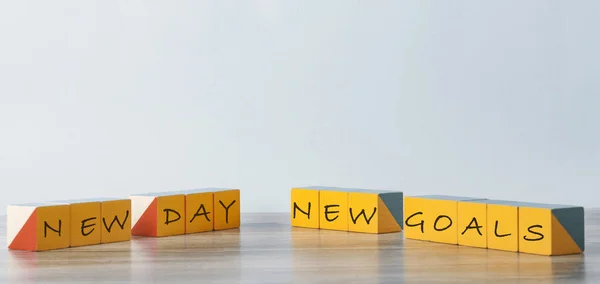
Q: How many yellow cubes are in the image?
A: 14